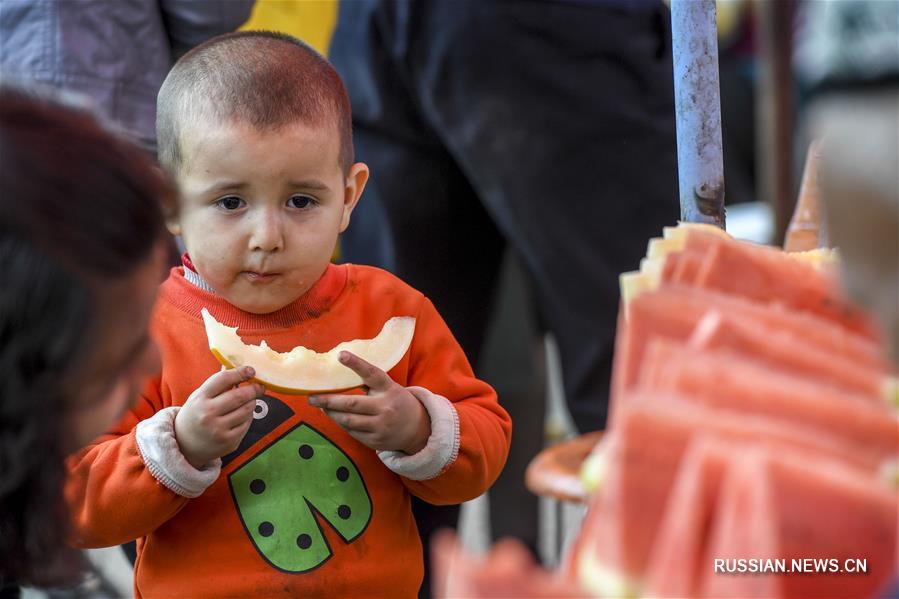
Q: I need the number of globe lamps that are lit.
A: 0